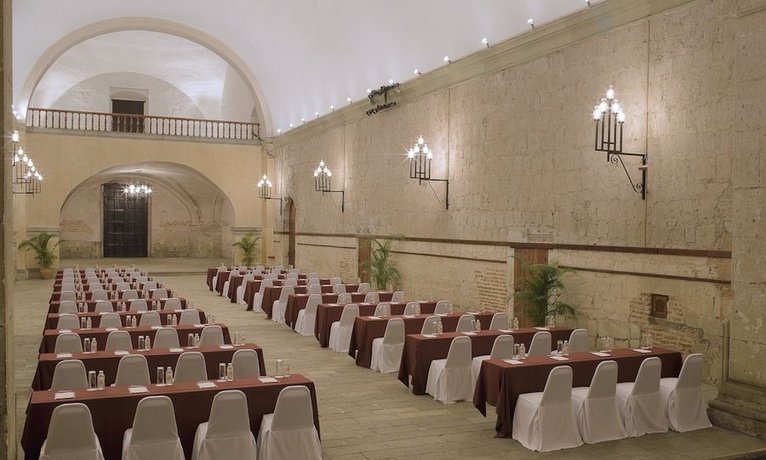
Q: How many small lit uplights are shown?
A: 13